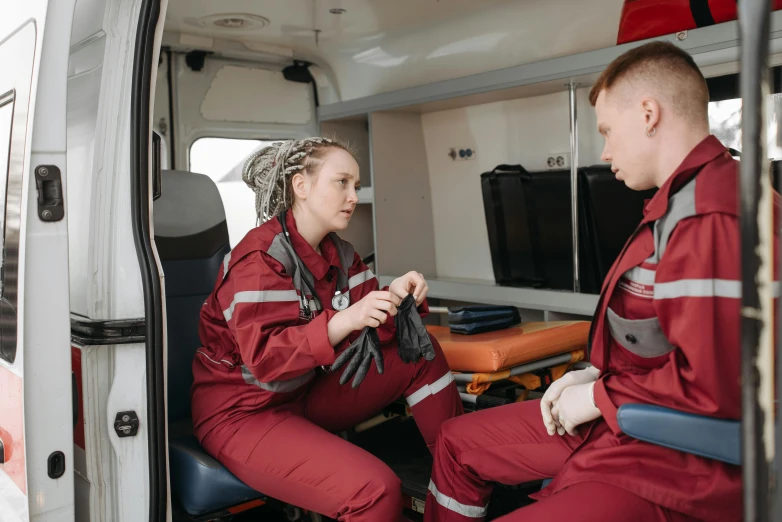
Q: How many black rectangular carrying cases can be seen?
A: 2